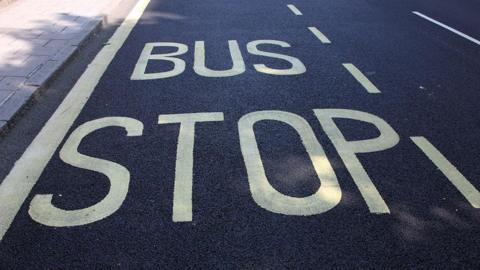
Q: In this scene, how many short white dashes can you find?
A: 4